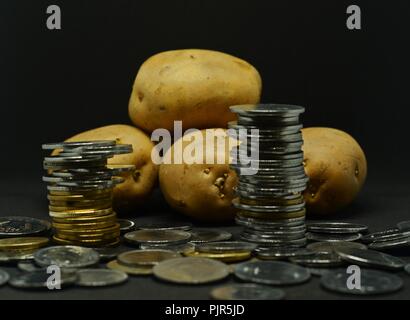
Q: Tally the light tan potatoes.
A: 4